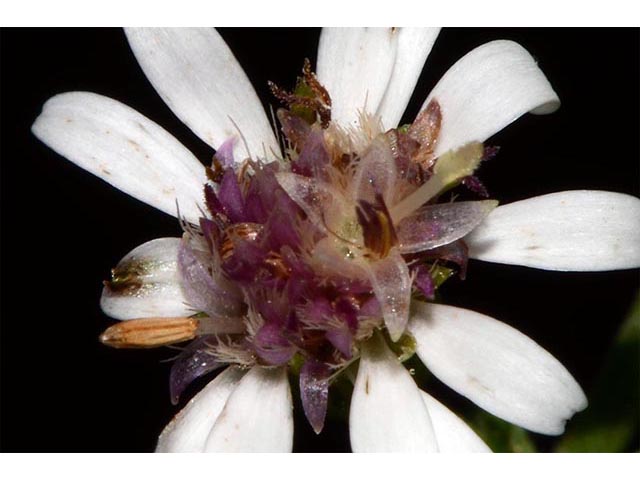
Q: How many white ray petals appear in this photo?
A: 12